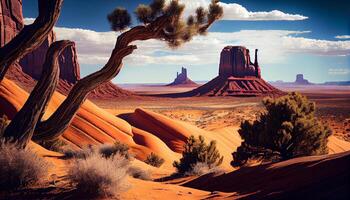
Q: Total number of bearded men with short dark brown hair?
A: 0